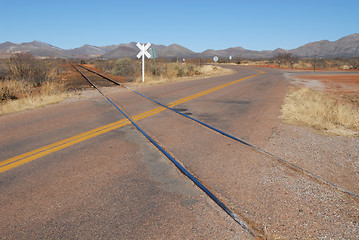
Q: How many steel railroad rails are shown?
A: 2